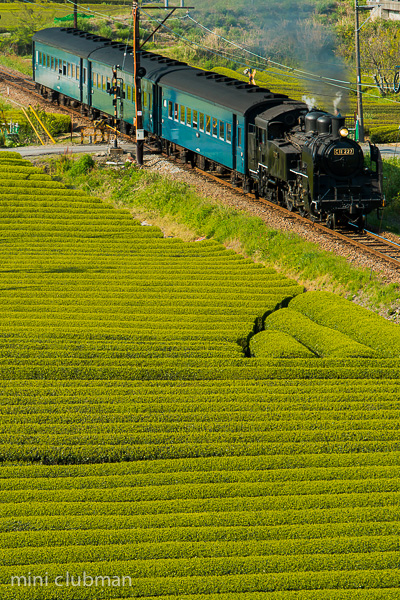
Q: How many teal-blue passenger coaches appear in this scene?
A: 3